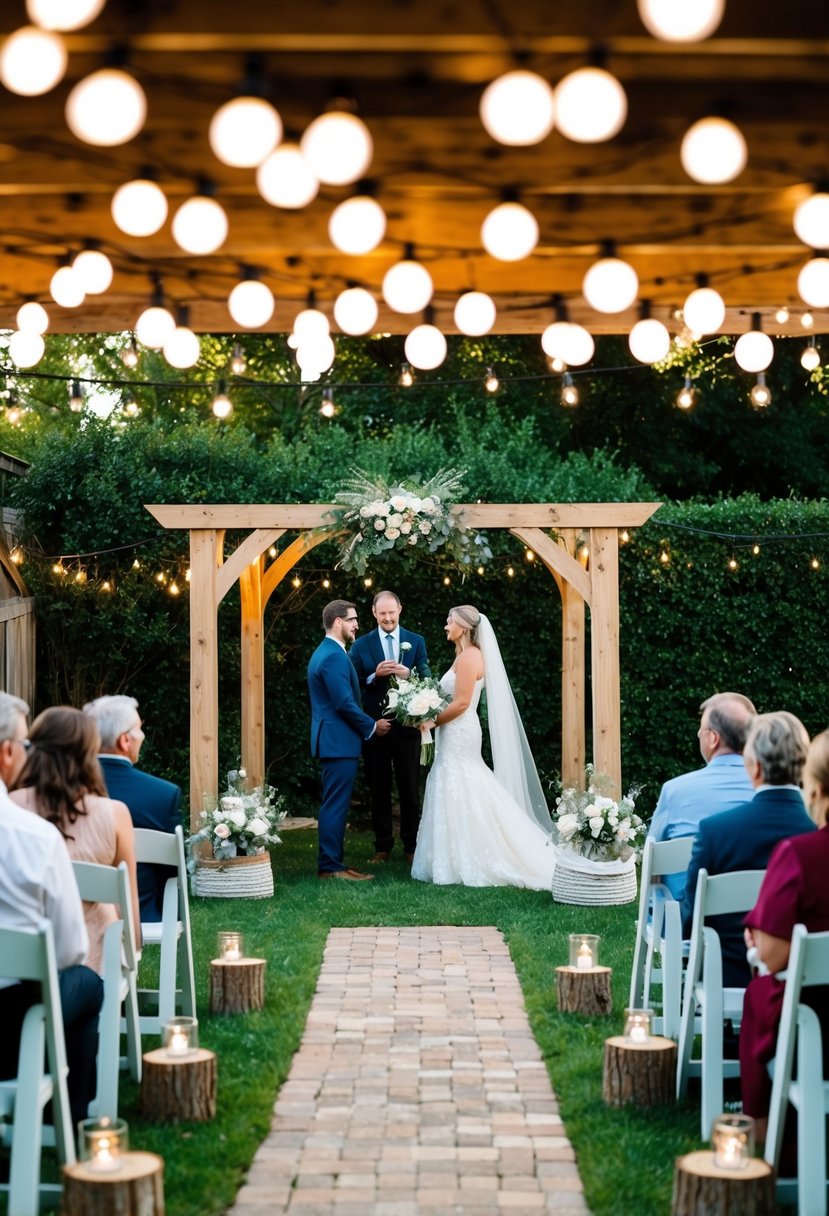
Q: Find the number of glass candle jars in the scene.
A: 6